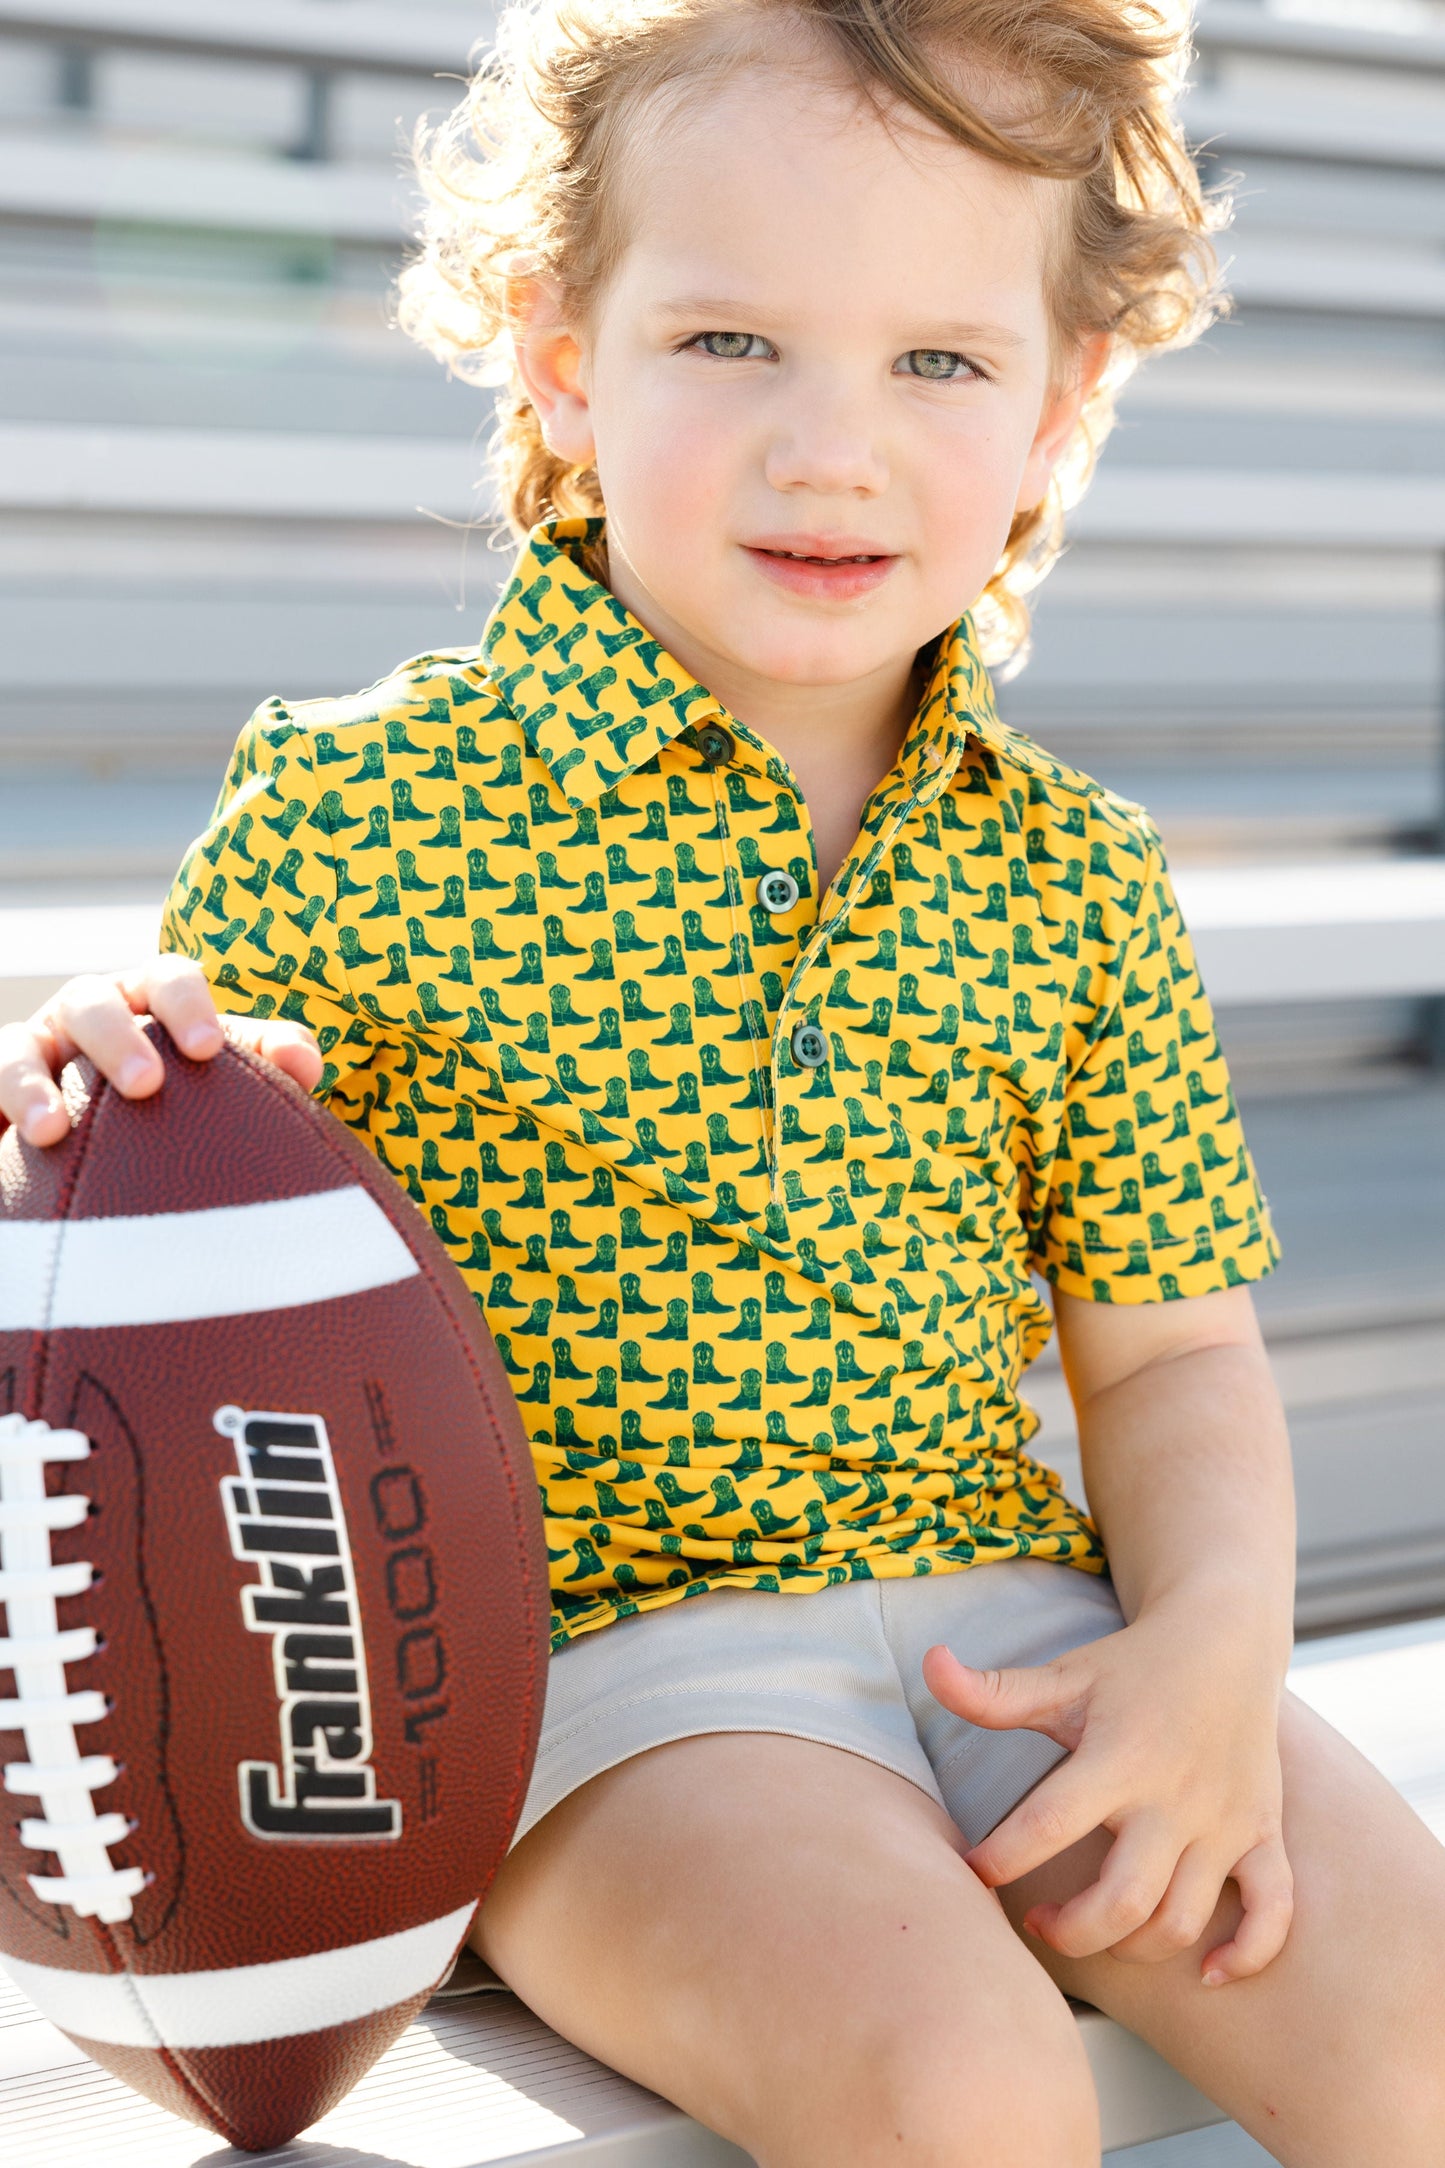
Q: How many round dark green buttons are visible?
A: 3